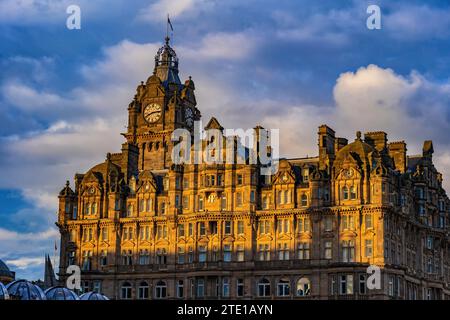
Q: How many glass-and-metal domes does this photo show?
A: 4